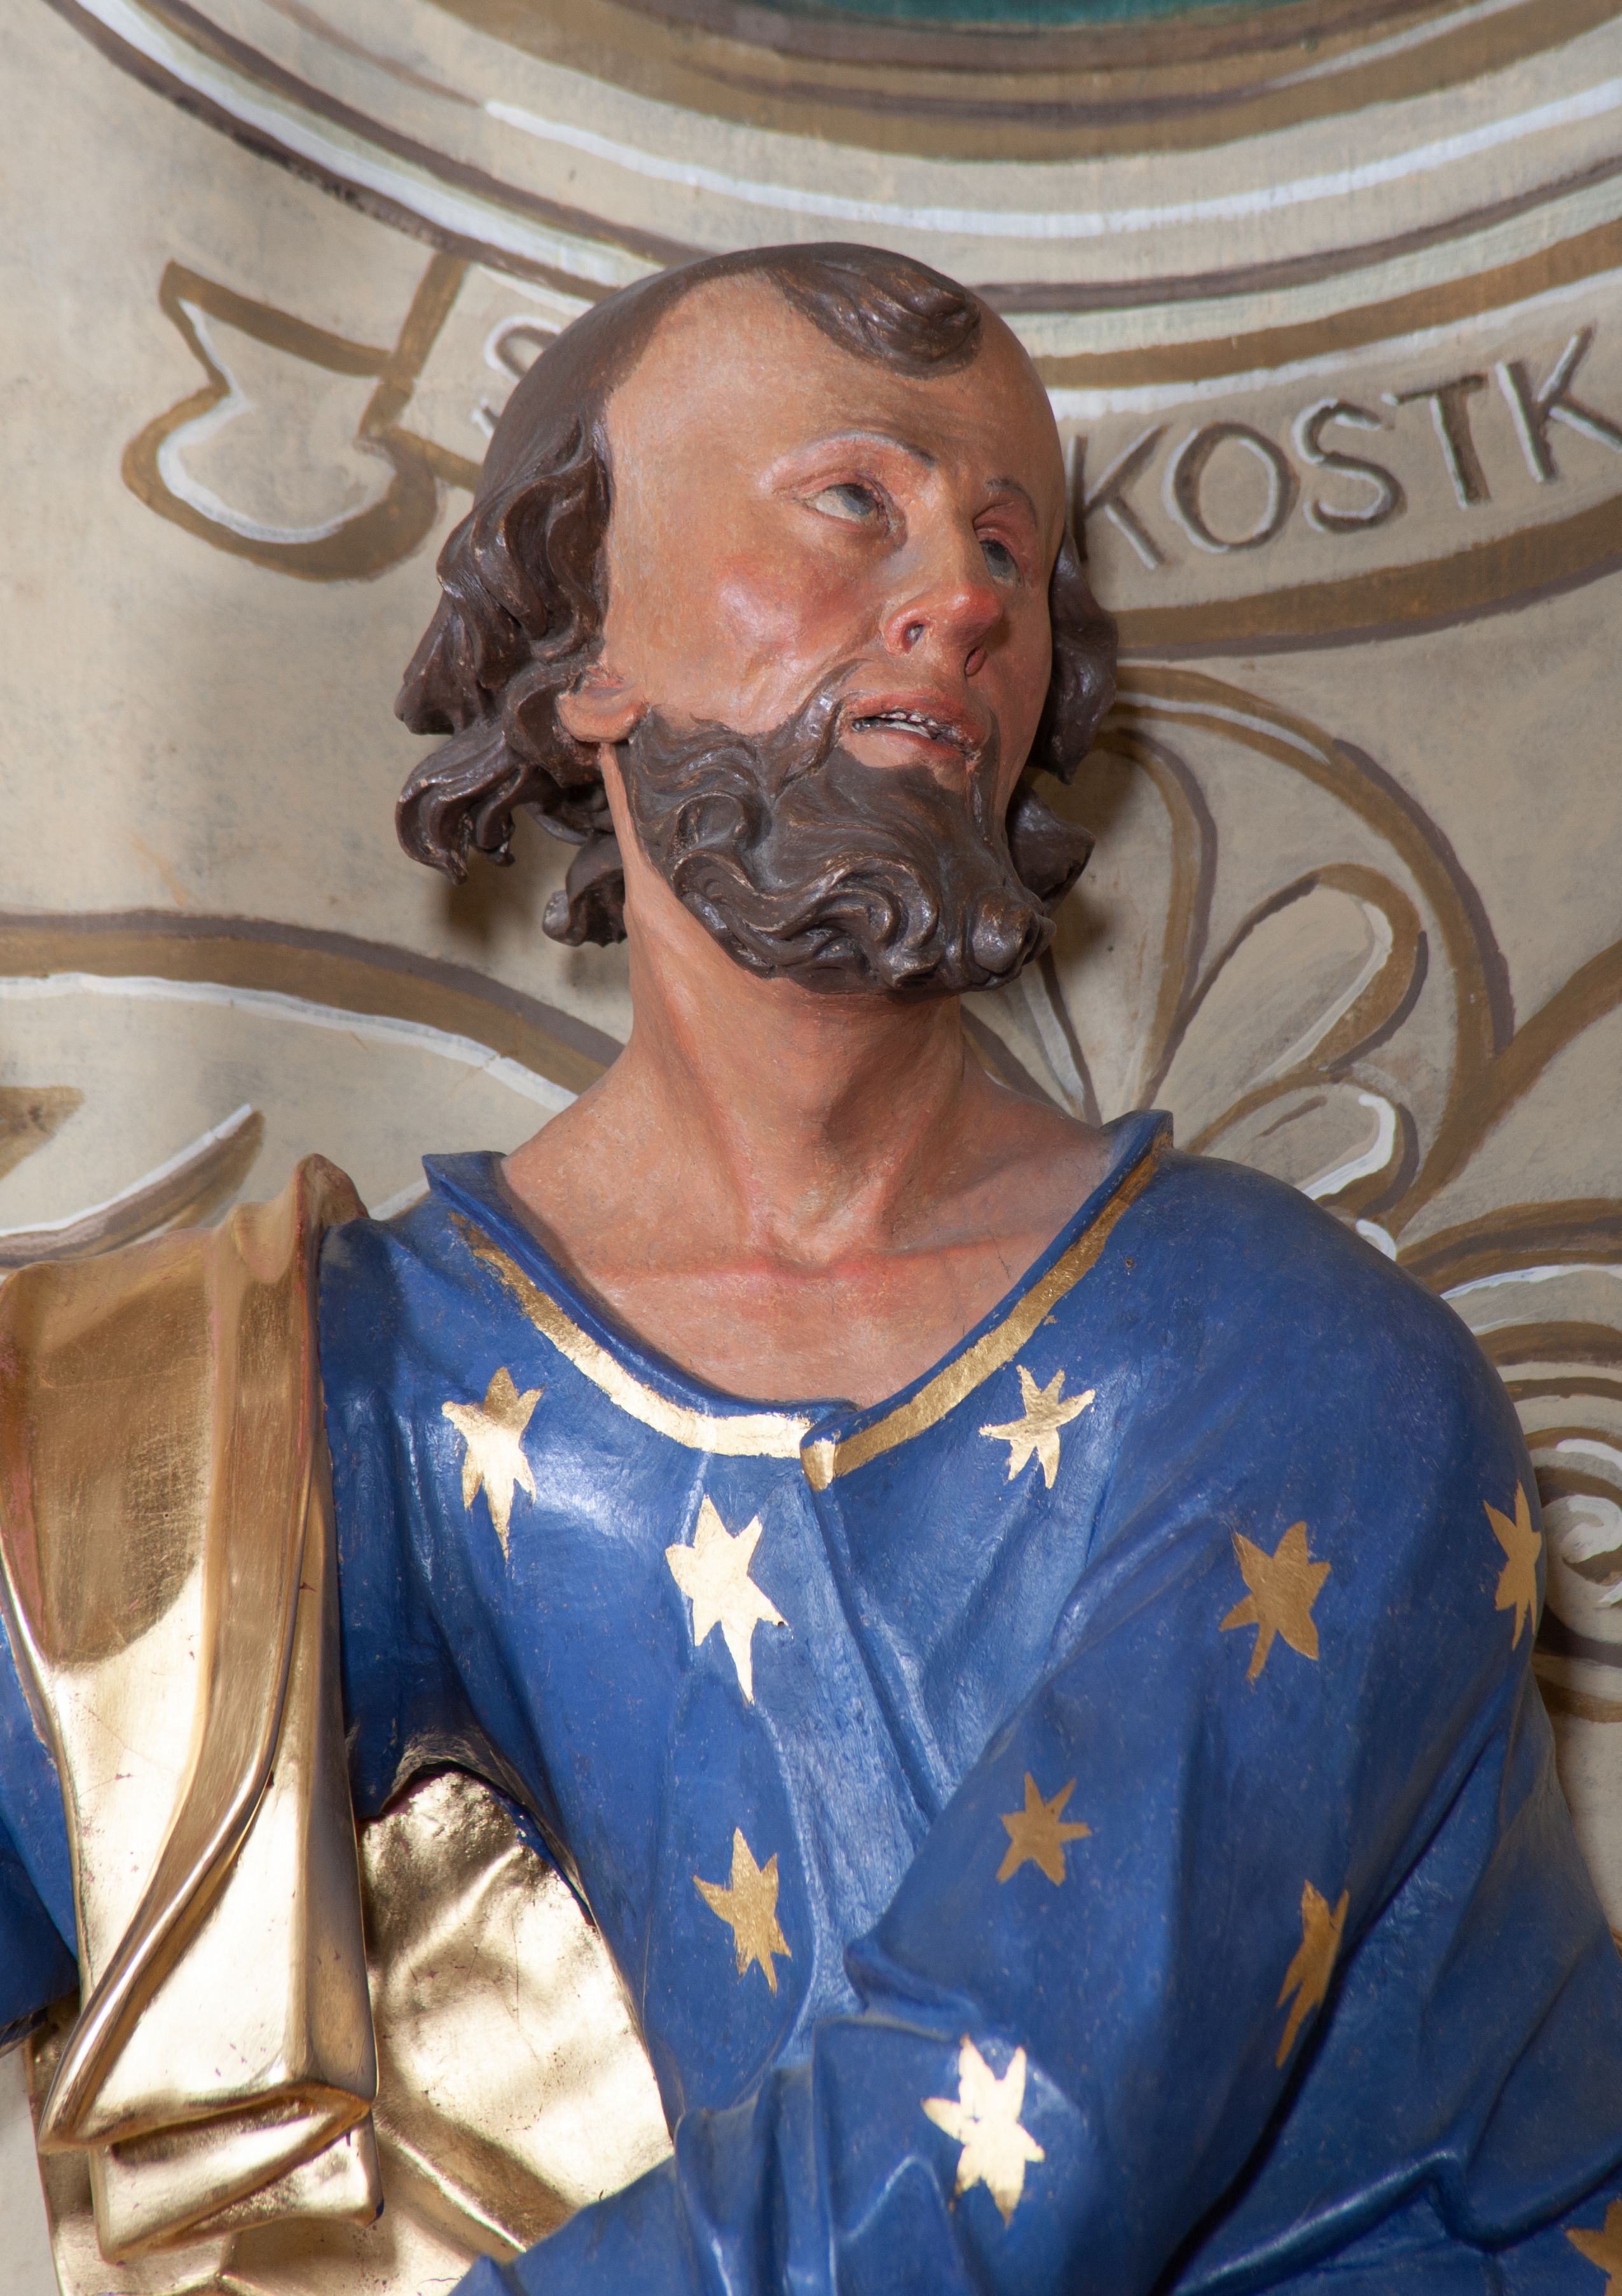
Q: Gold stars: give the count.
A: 10